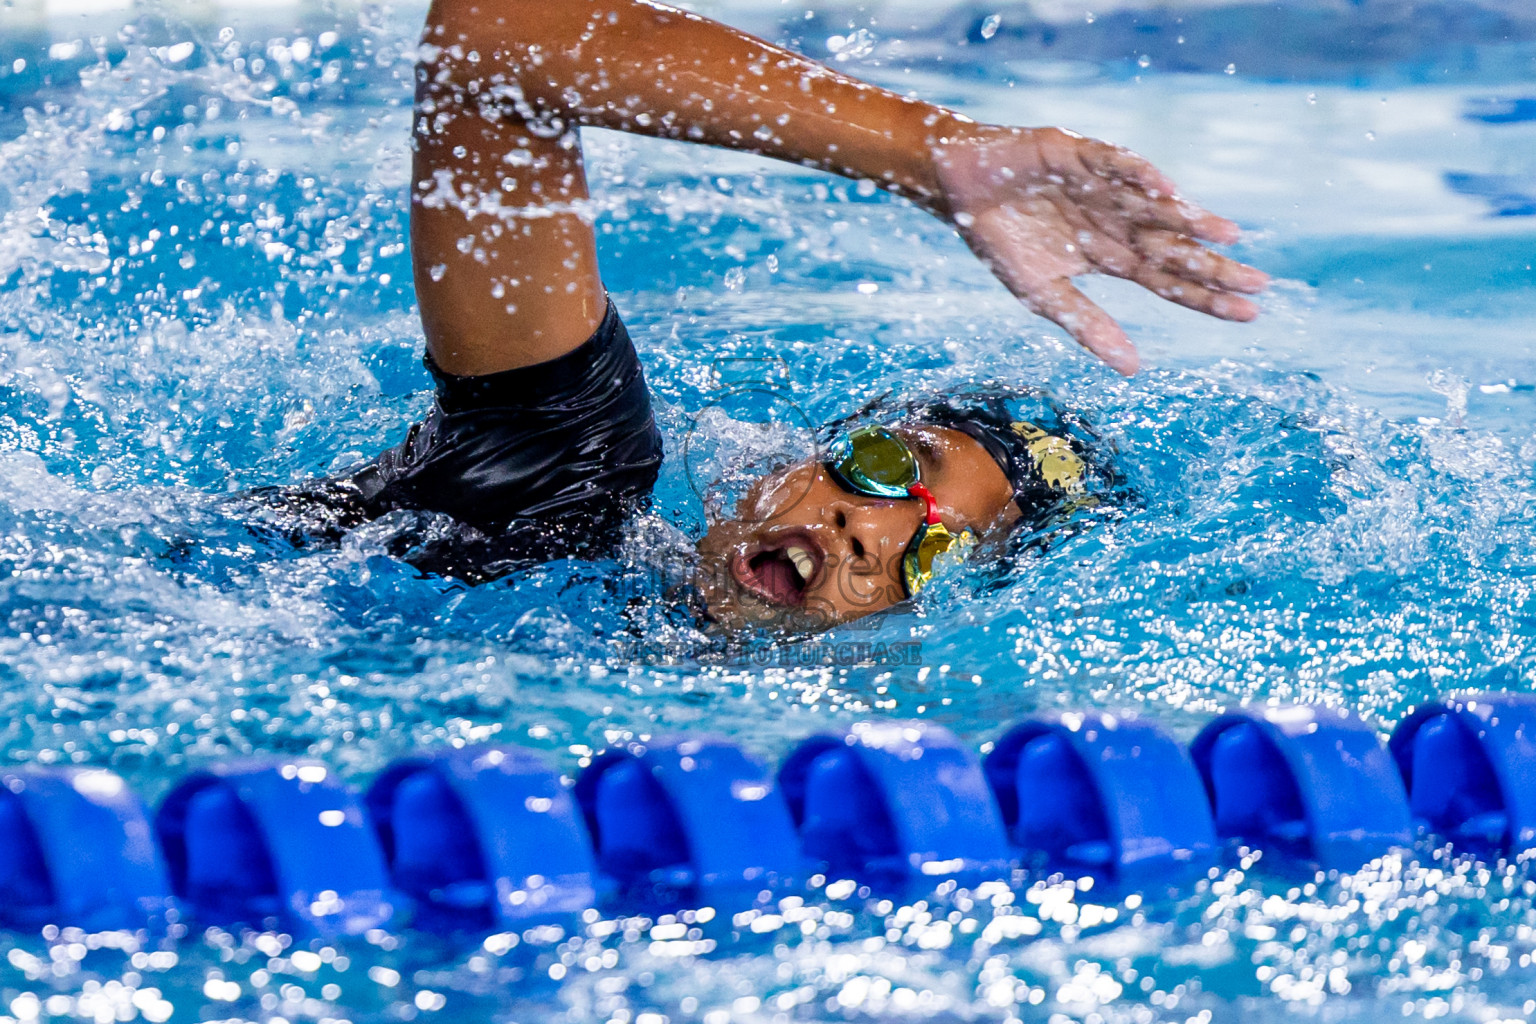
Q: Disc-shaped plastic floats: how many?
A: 8